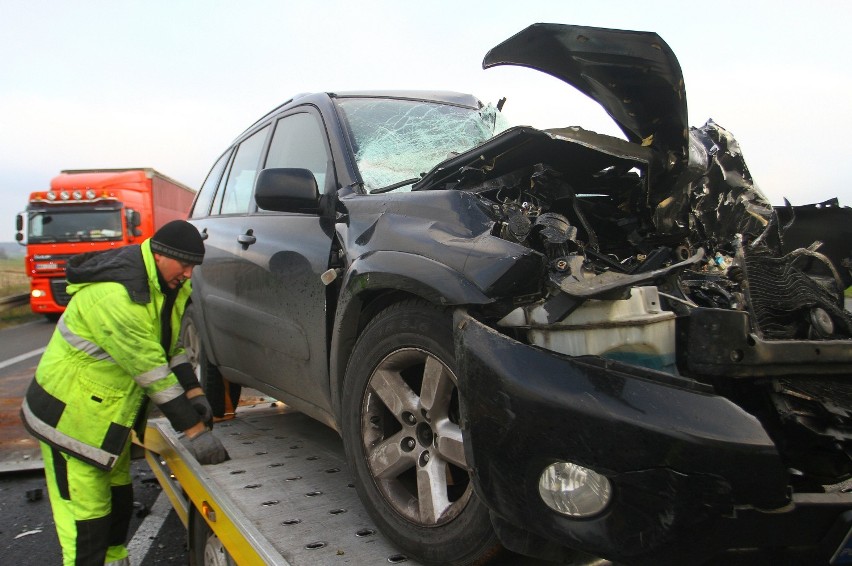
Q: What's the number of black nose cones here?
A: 0